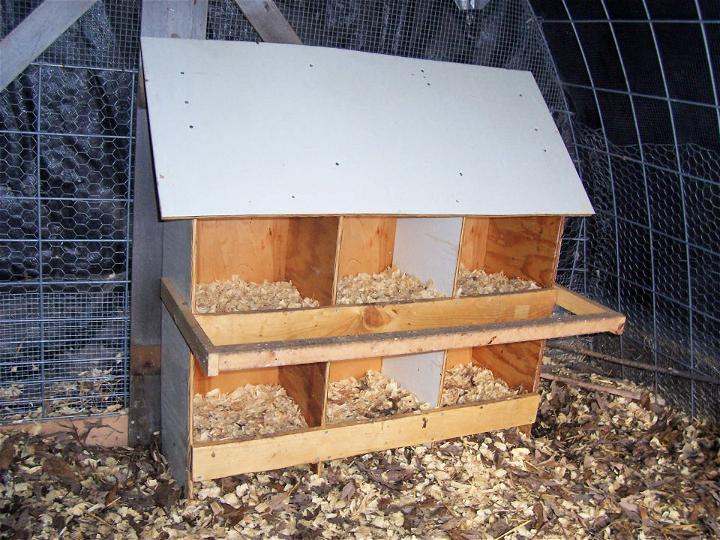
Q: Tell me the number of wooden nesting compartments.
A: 6